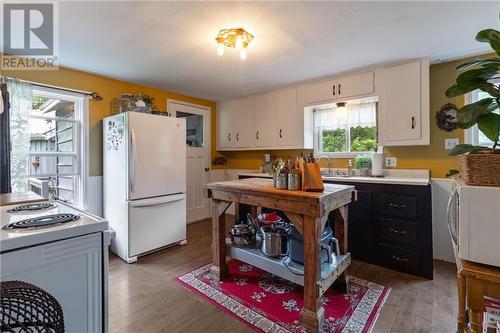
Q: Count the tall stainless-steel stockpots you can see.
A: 1